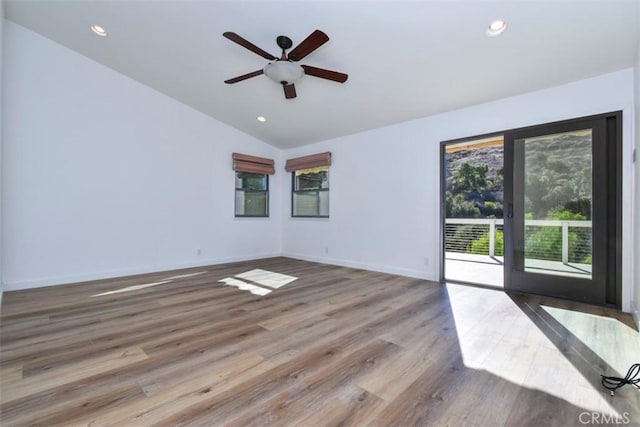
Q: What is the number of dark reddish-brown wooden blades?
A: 5